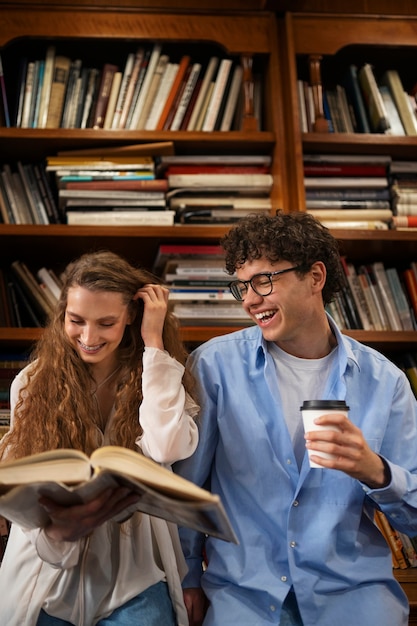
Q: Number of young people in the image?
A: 2